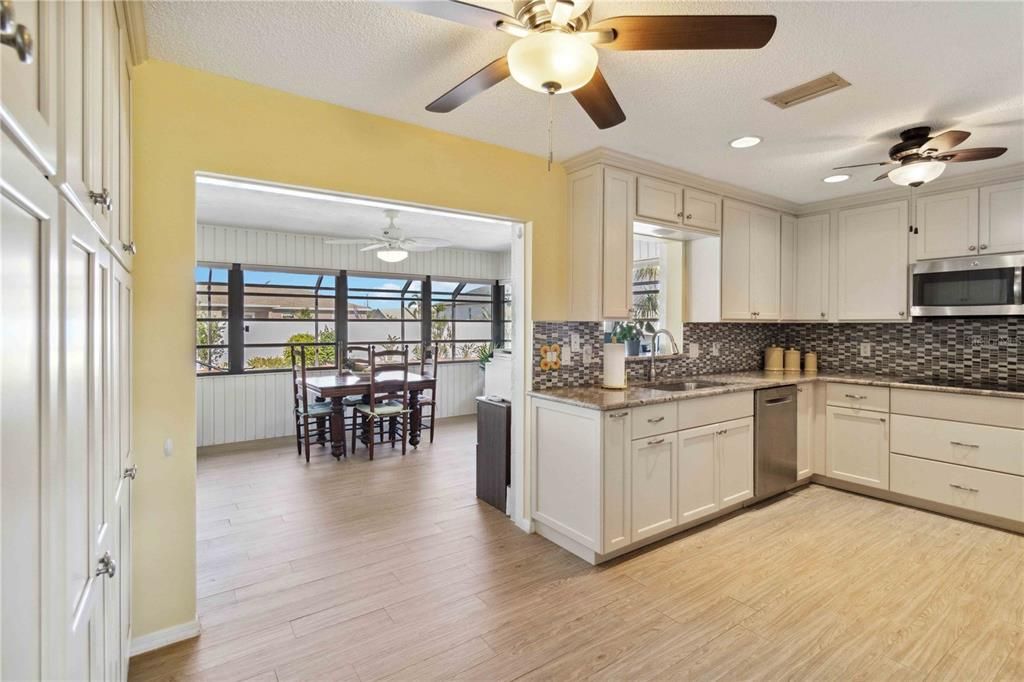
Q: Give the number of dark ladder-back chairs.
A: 4